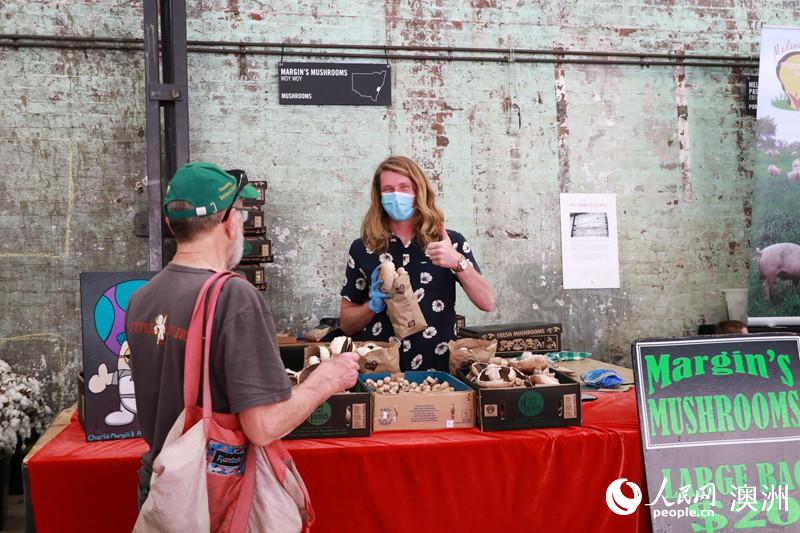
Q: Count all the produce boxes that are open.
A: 3